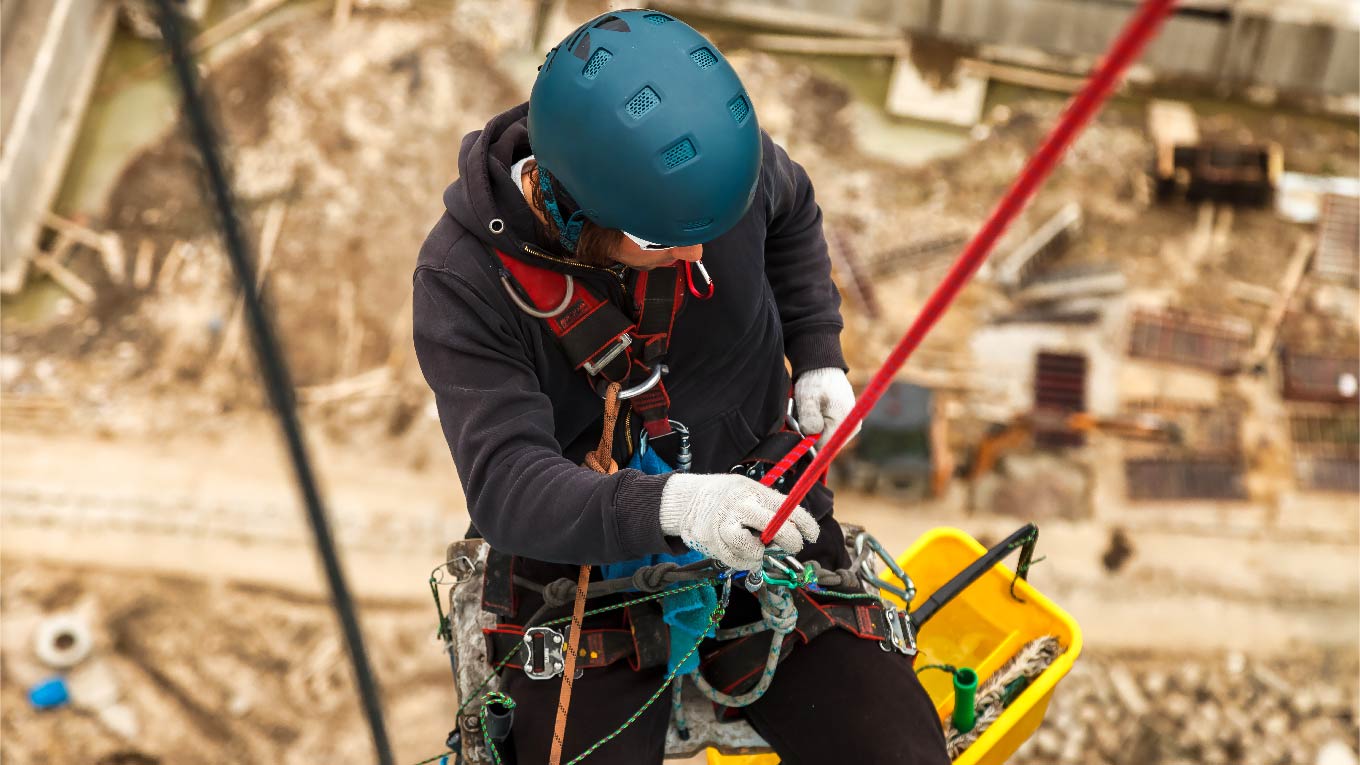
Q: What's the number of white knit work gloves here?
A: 2